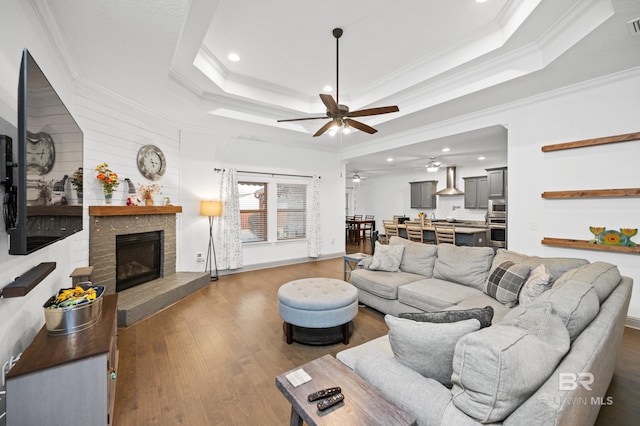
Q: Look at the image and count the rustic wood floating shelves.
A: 3